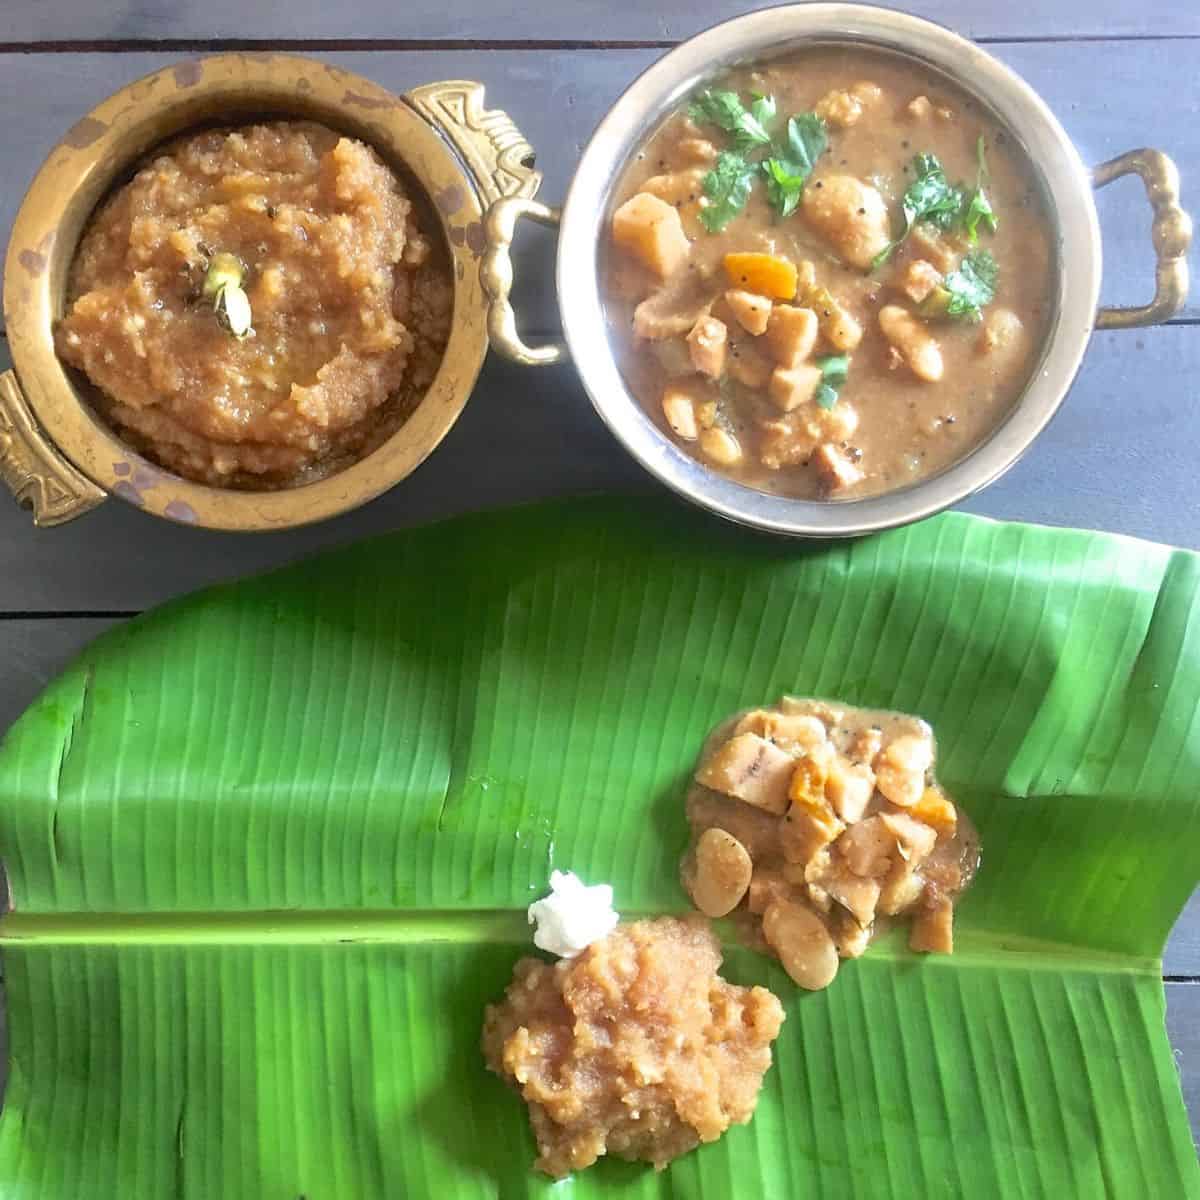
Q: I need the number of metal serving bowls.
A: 2